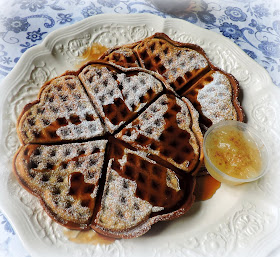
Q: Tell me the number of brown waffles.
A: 2